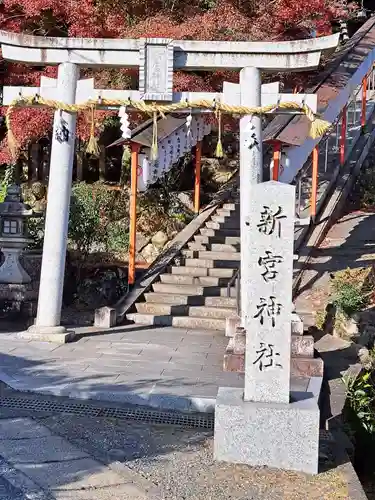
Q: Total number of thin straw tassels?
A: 3